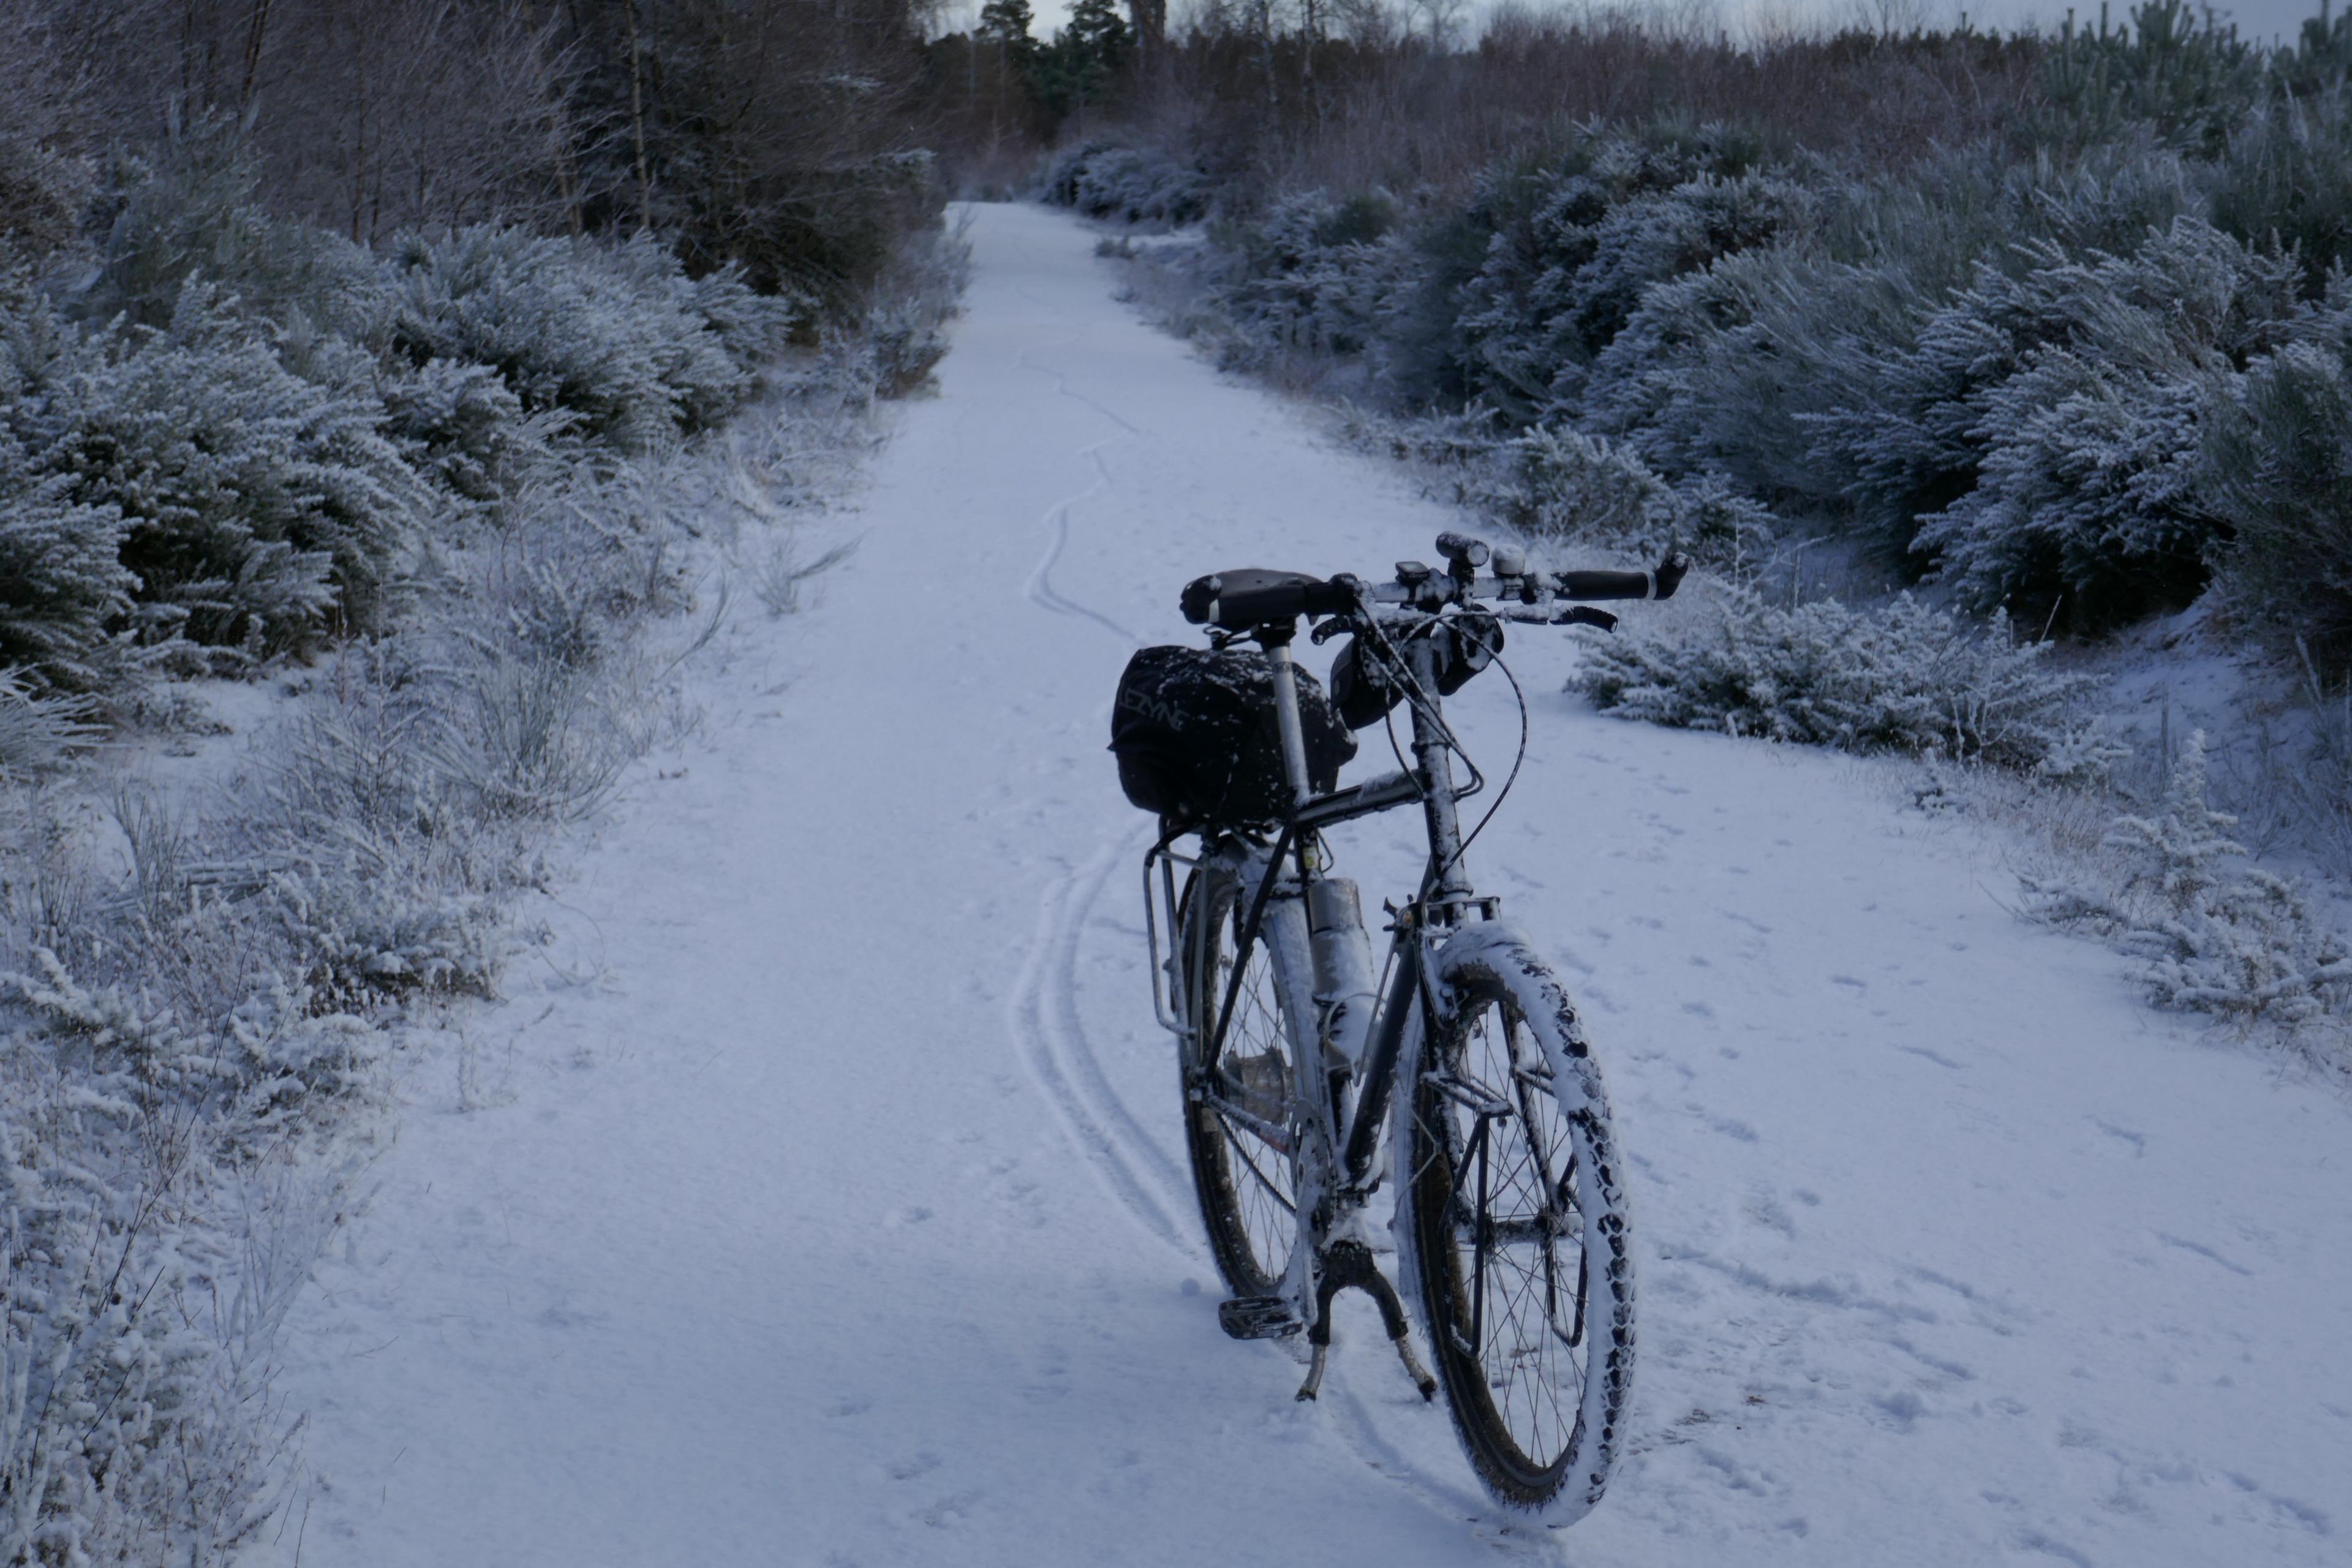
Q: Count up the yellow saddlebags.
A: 0